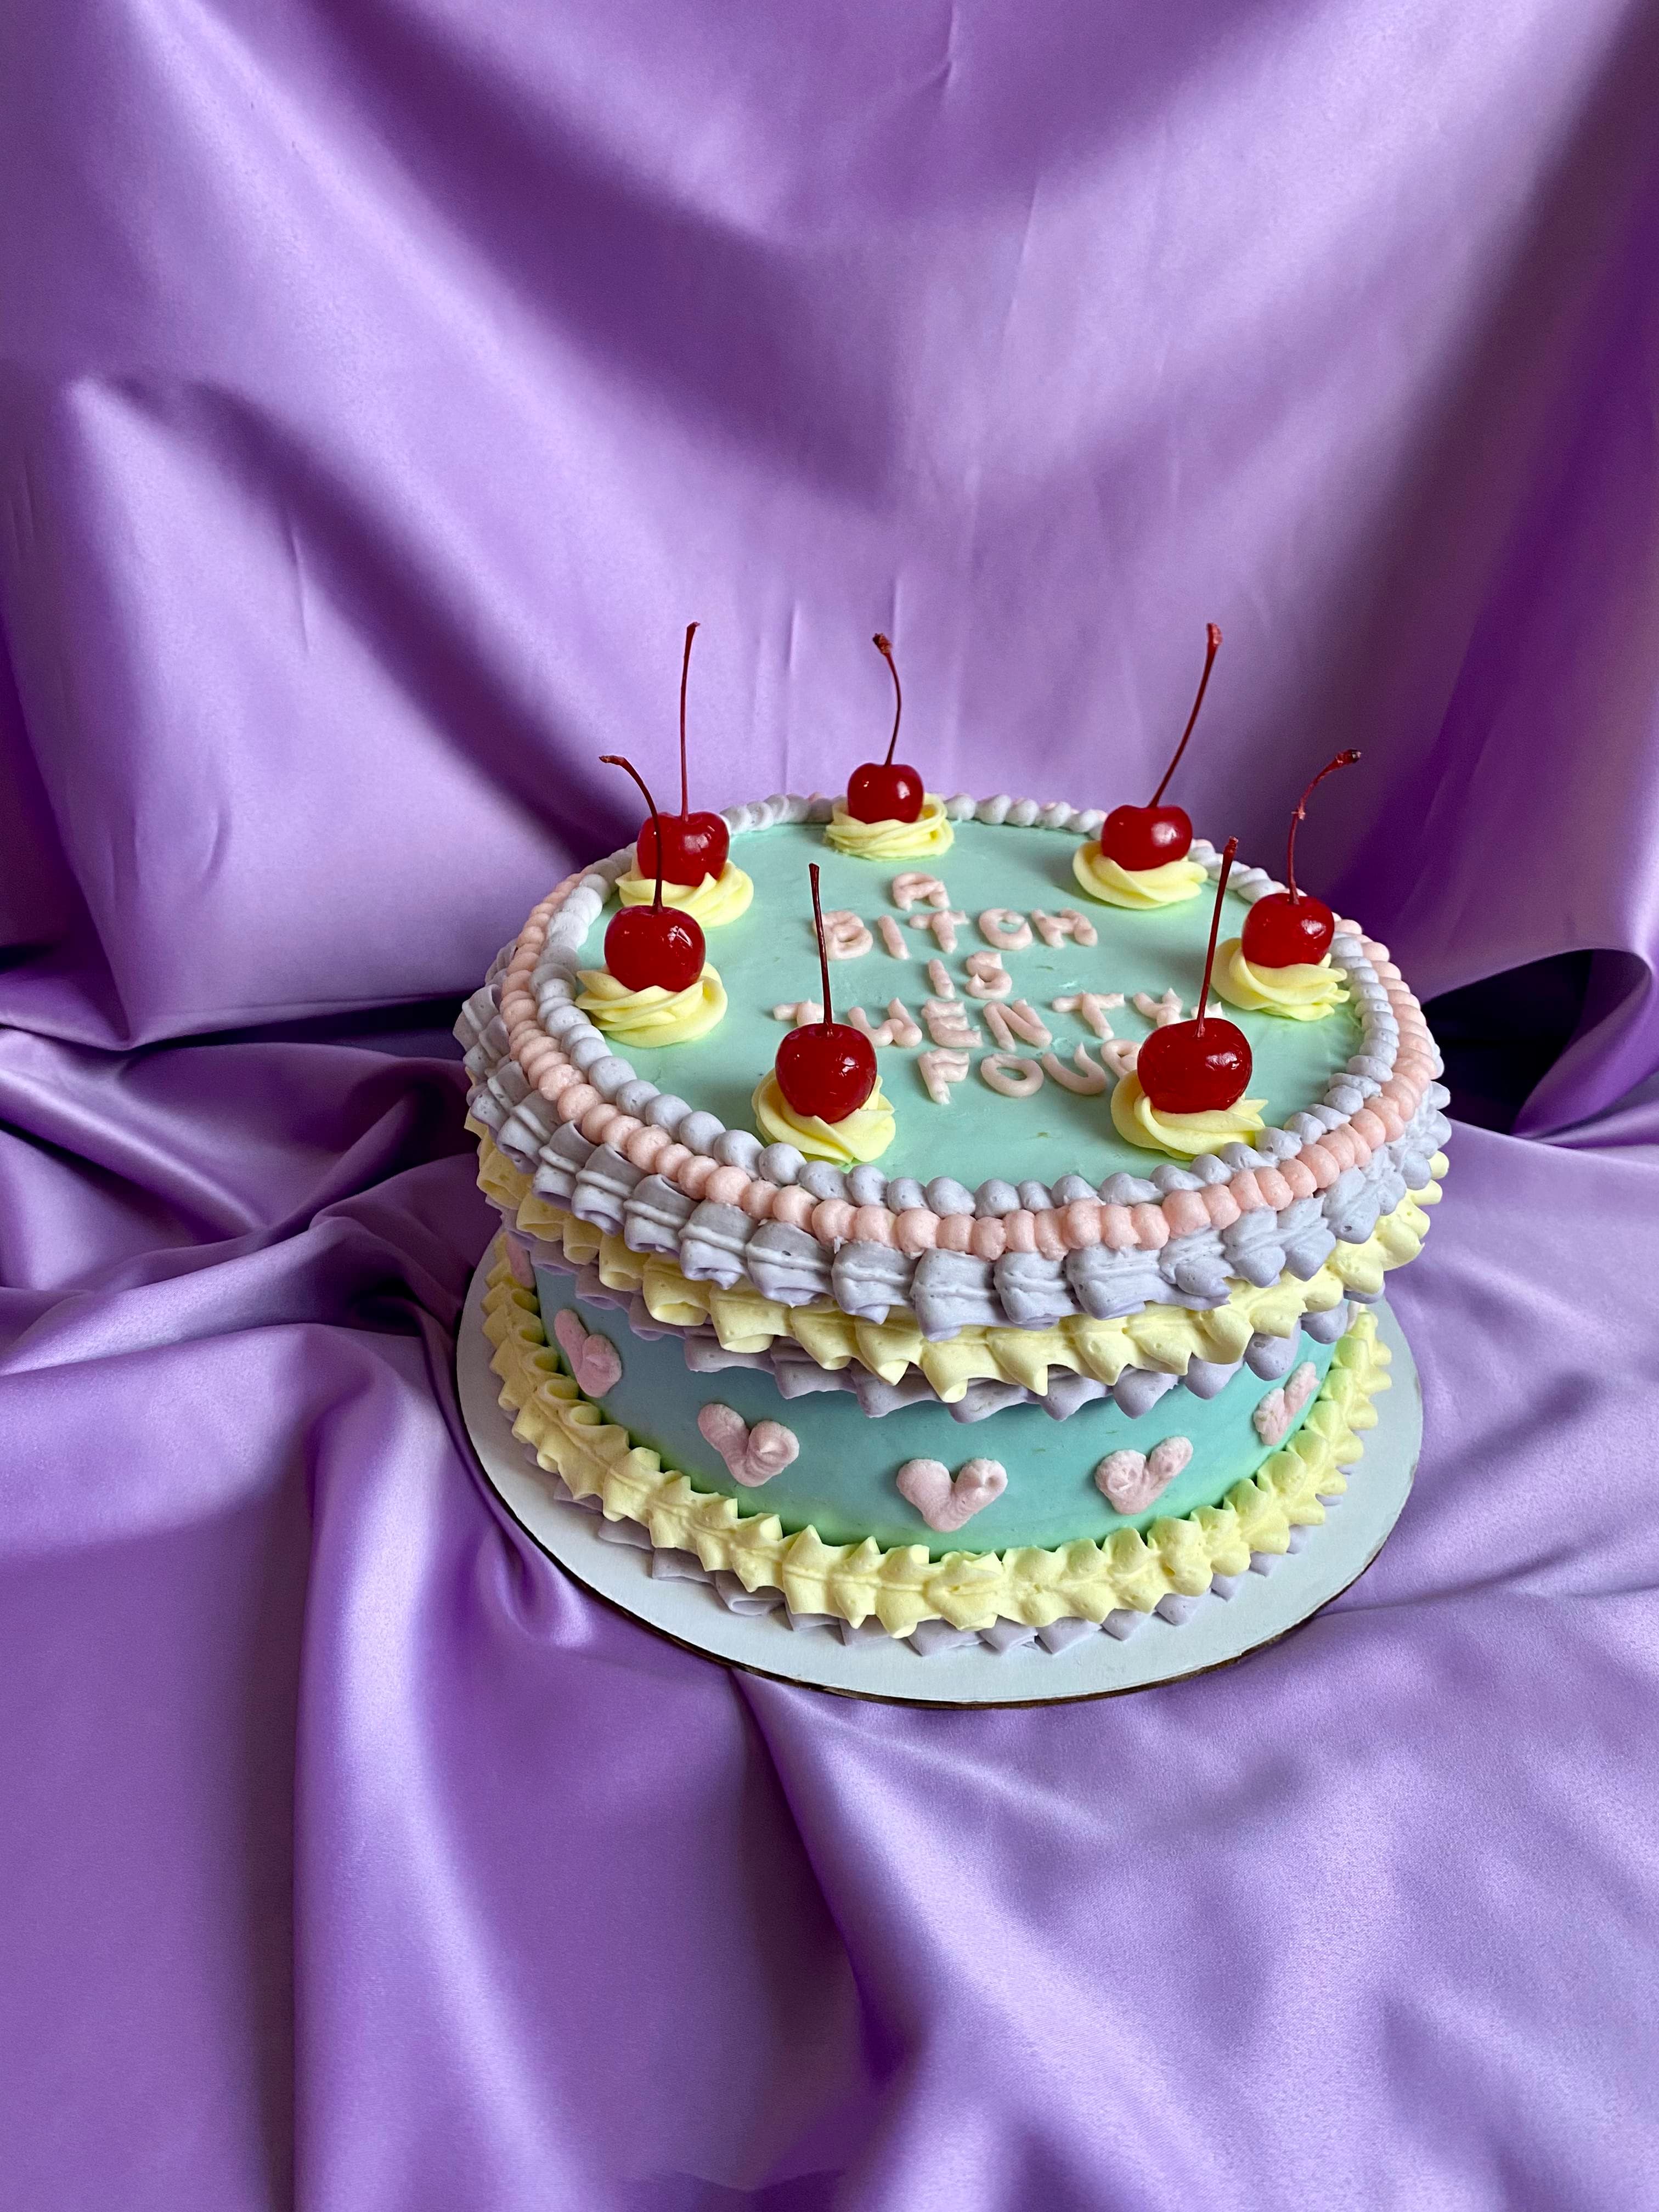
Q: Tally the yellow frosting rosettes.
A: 7